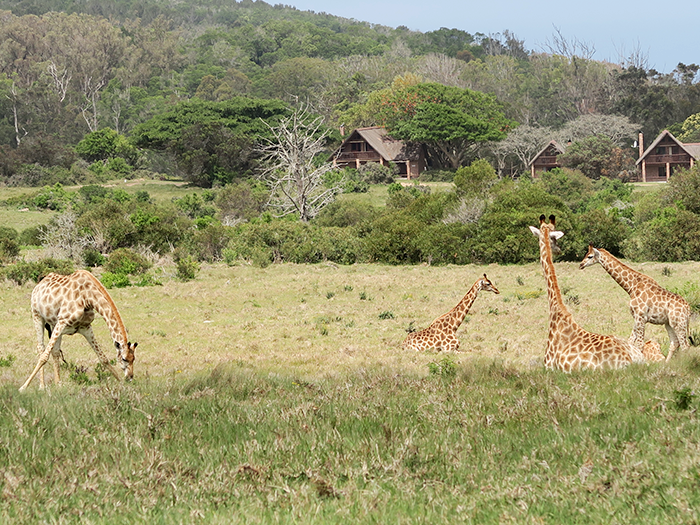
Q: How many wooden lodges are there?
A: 3